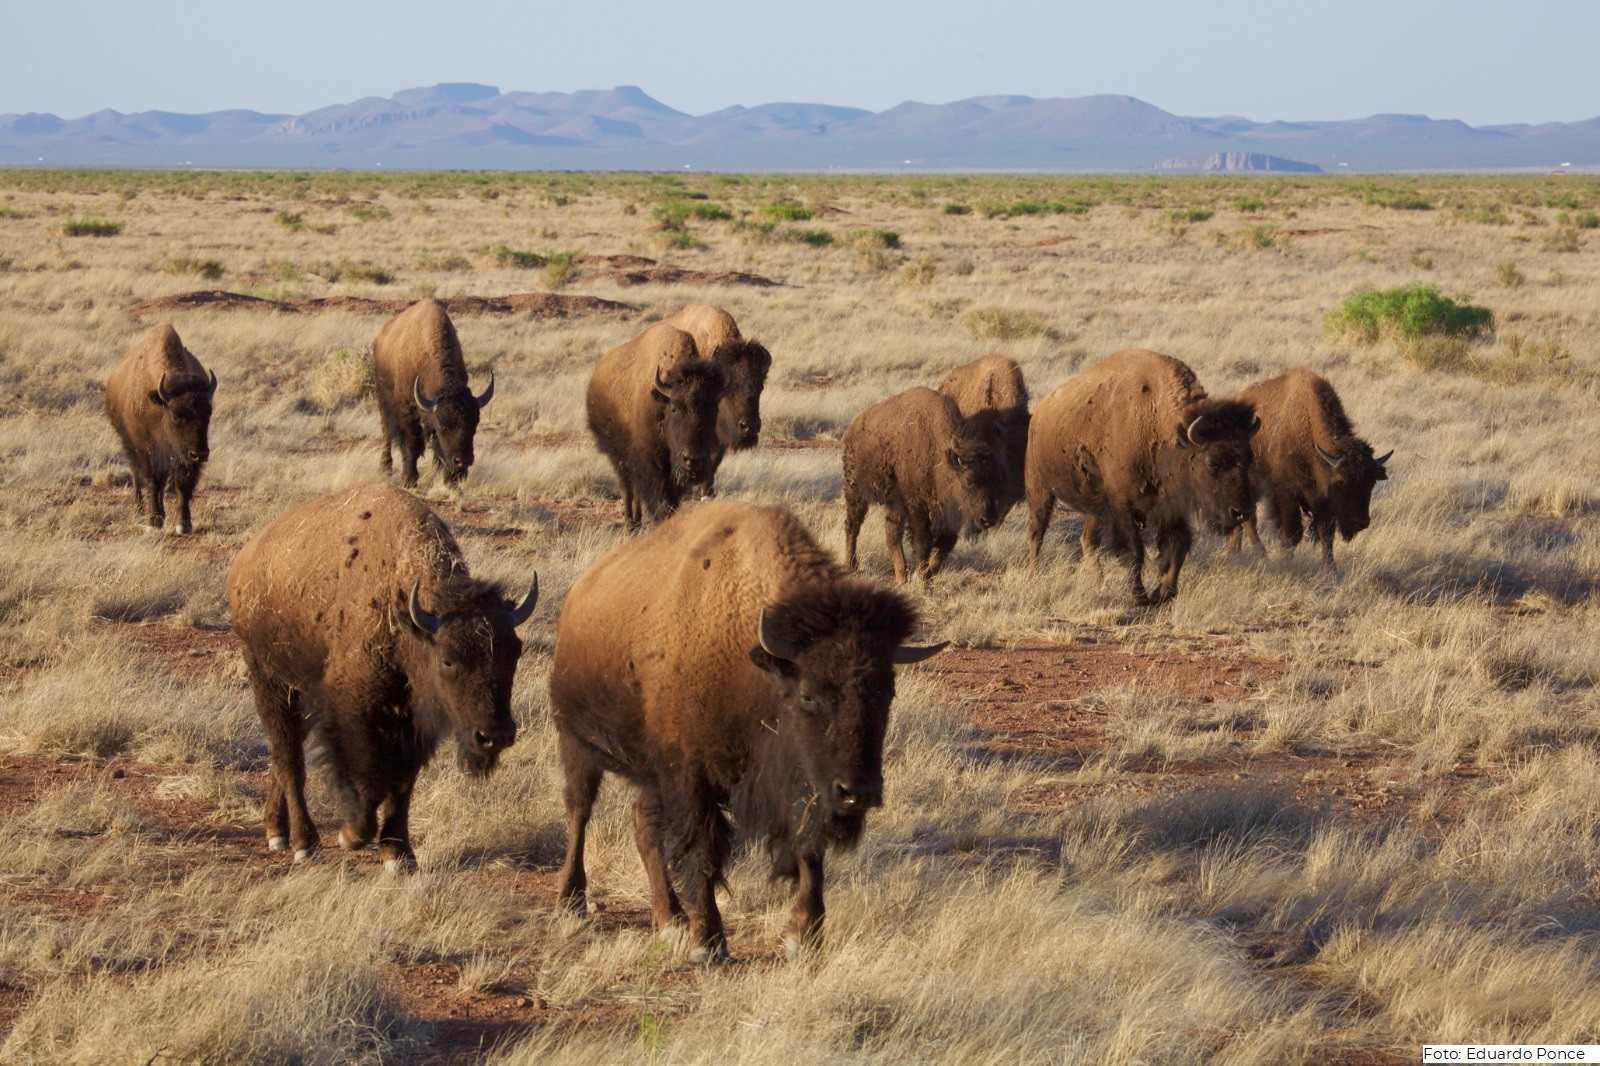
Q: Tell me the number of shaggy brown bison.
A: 10